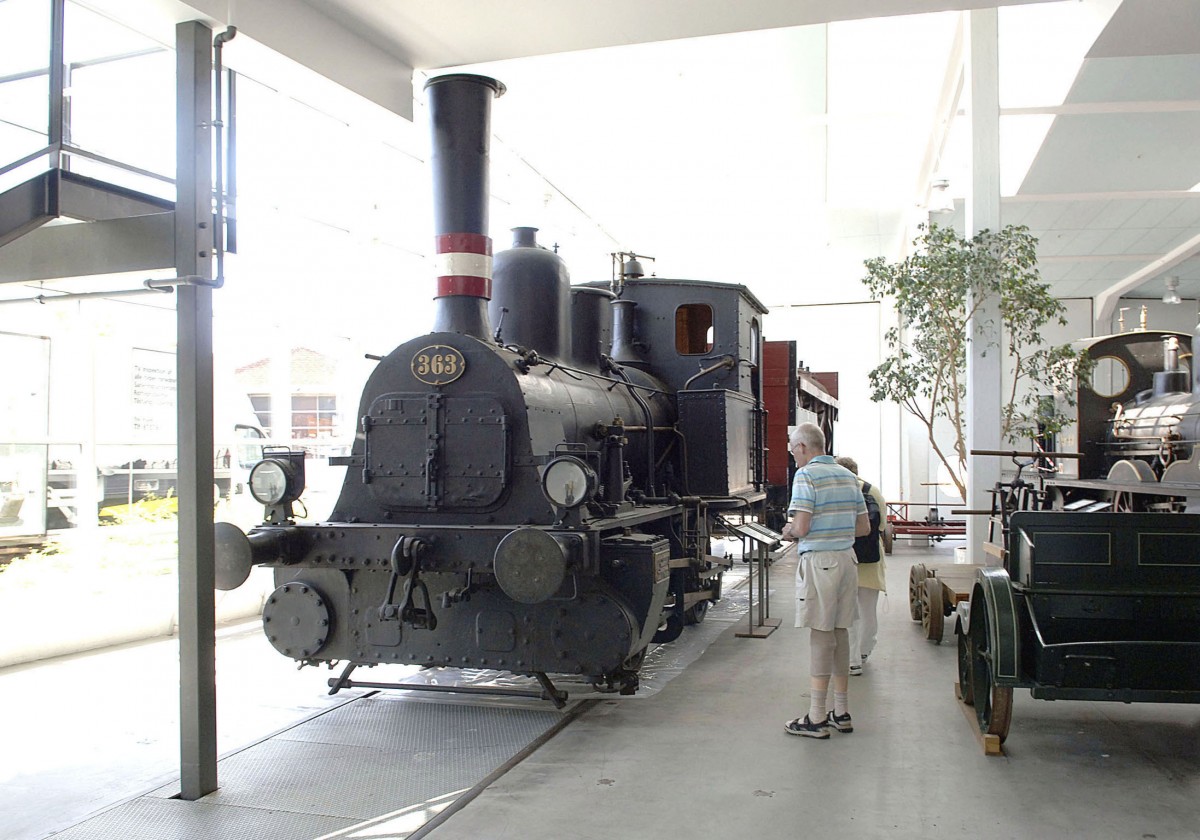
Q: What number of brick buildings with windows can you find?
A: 1